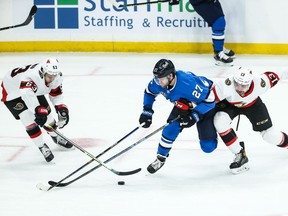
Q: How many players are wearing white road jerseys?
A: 2